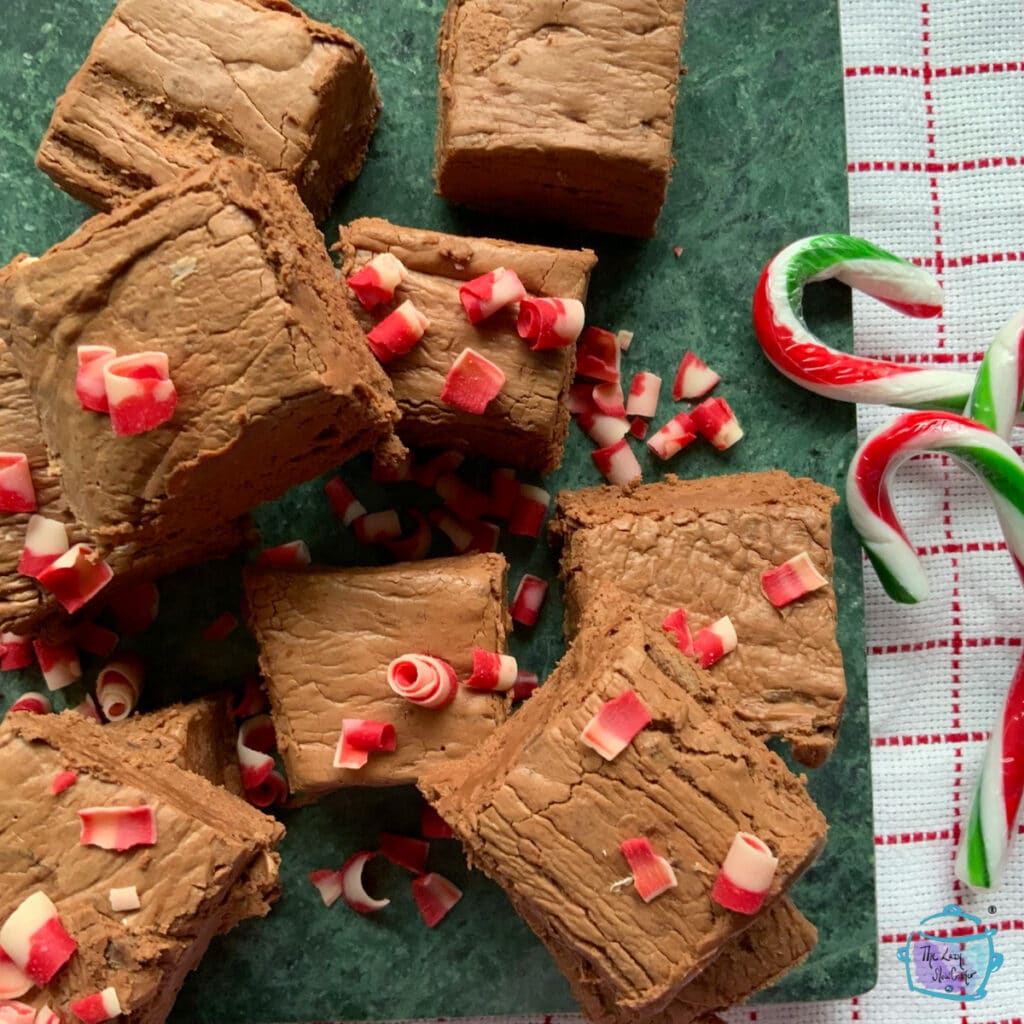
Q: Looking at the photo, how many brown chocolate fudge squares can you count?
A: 11